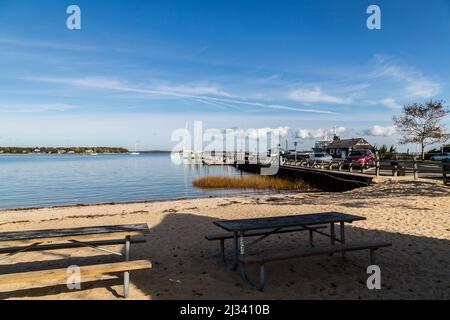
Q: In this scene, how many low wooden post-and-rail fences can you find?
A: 1